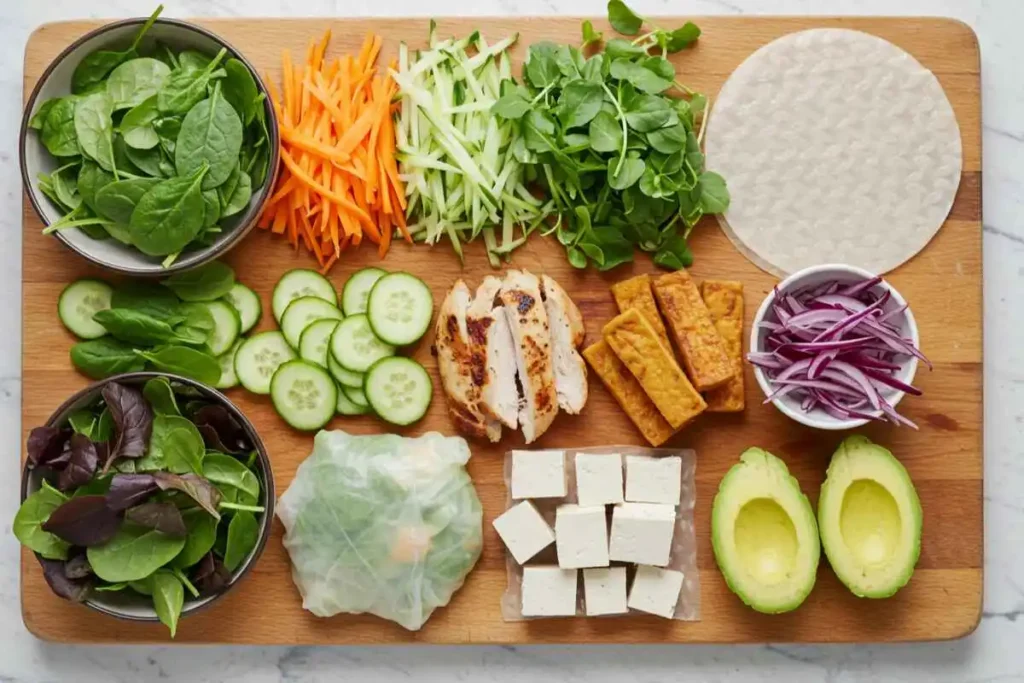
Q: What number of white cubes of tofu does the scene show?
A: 9